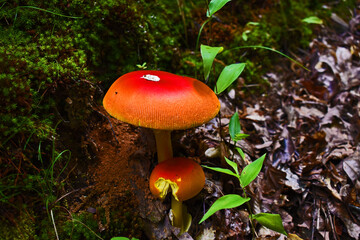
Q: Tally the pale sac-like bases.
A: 1